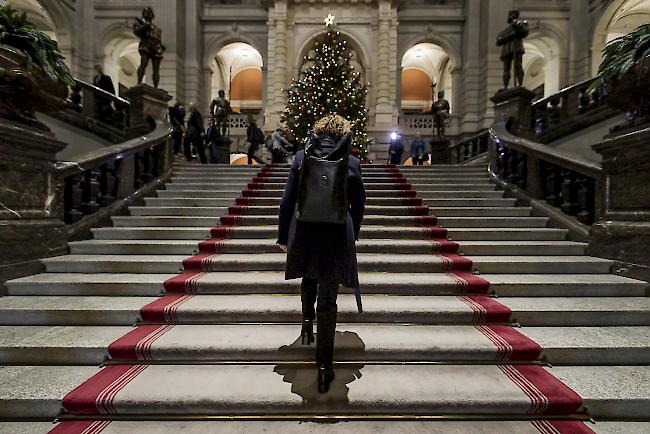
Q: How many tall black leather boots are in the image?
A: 2